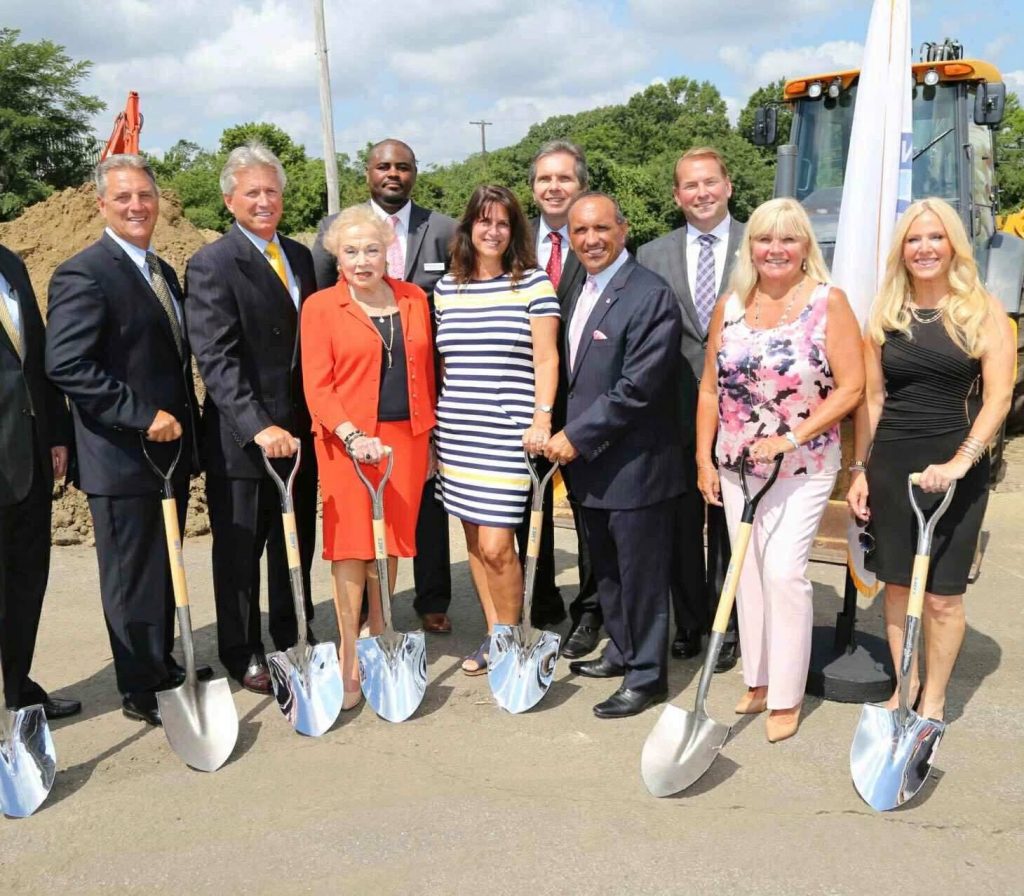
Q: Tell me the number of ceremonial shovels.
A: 7